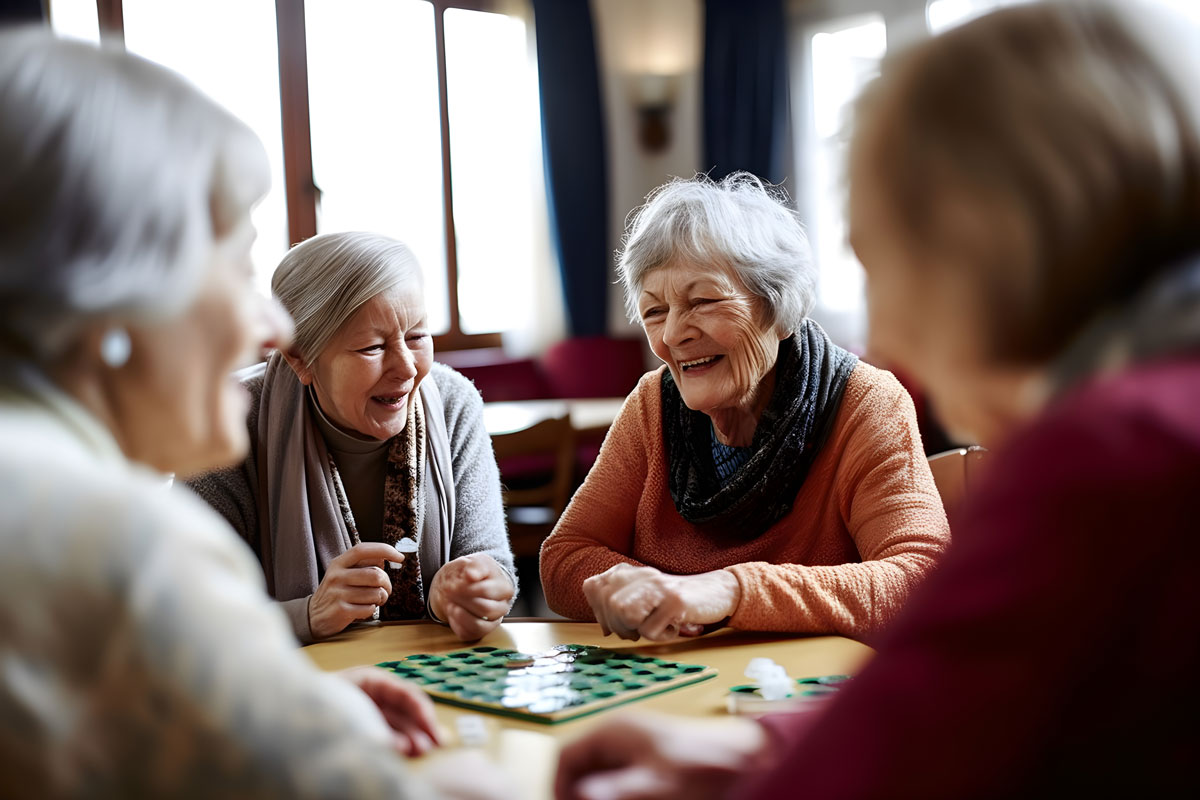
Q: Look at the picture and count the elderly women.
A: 4